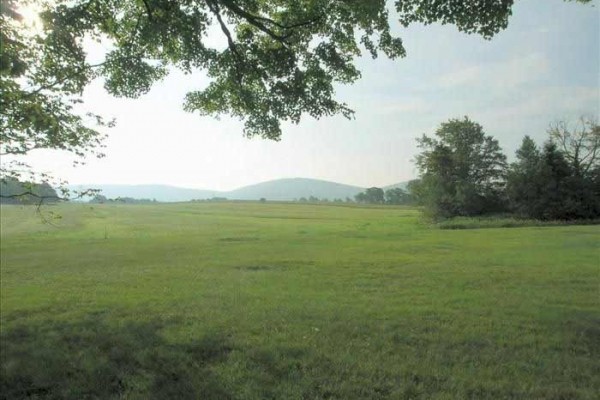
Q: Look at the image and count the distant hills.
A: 3